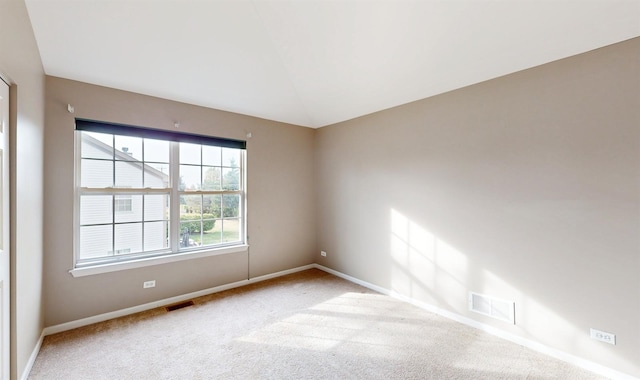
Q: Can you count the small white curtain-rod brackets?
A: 3